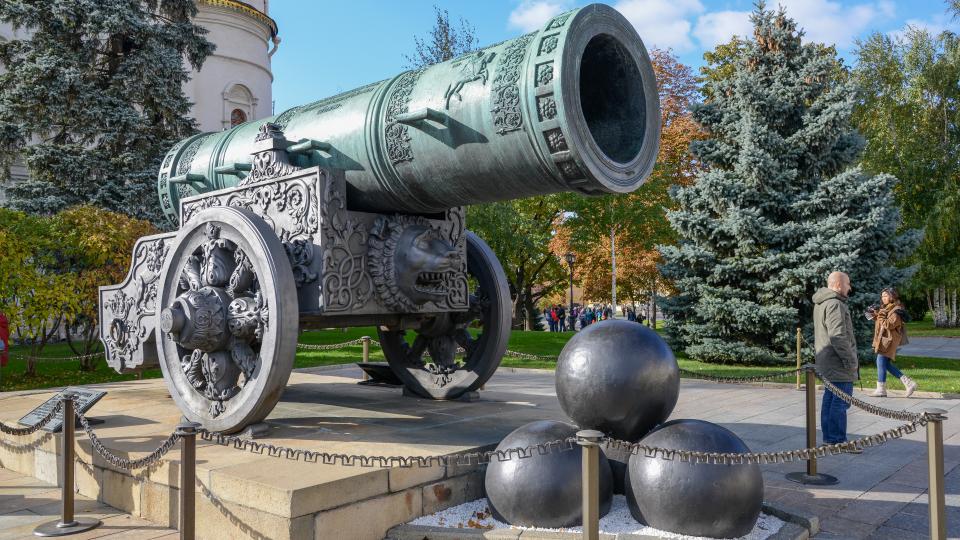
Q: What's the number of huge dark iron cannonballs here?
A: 4